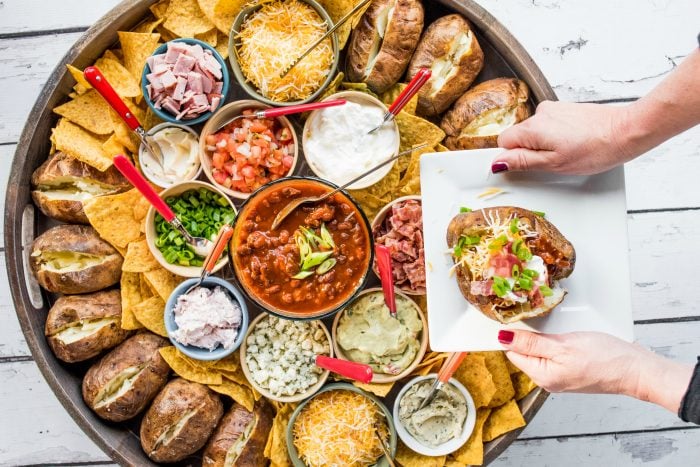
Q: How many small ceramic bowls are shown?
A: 12